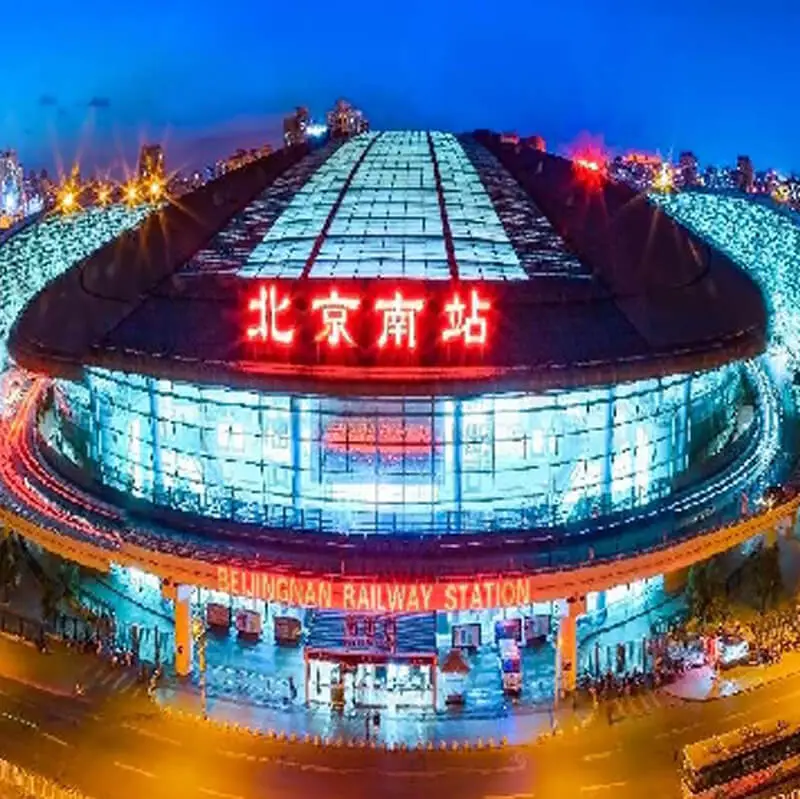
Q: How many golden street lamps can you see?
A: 5